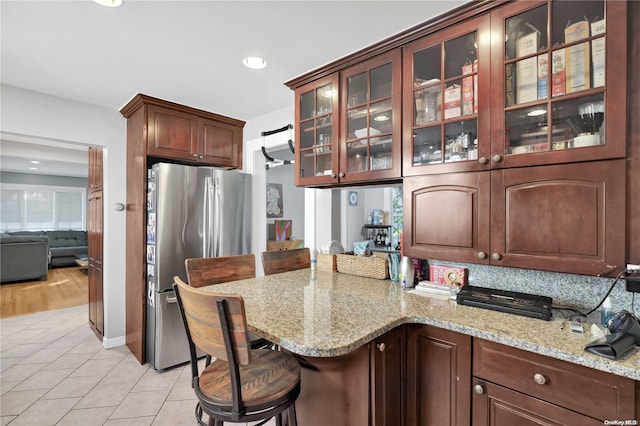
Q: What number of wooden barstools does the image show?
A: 3